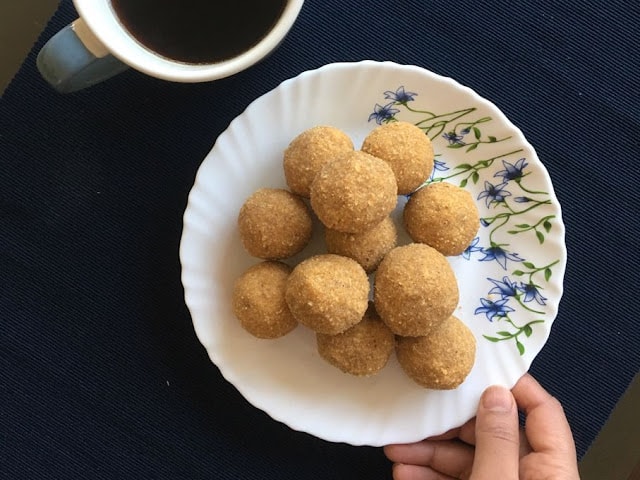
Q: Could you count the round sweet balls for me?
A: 11